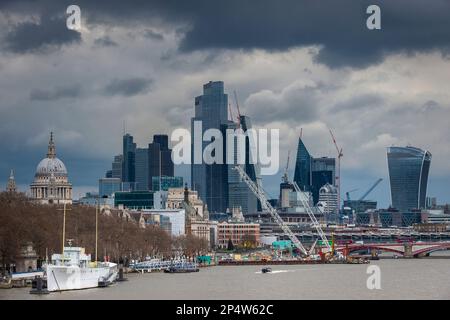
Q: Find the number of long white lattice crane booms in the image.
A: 2